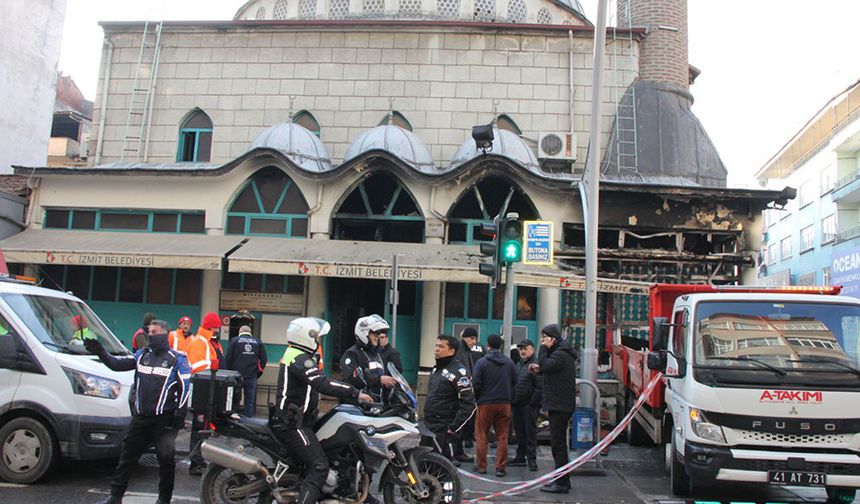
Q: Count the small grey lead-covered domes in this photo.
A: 3